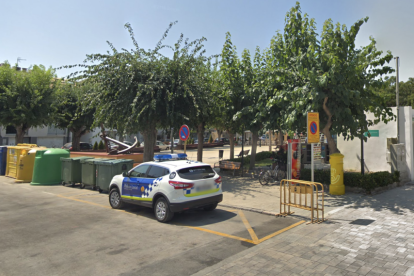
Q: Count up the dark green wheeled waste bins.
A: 3